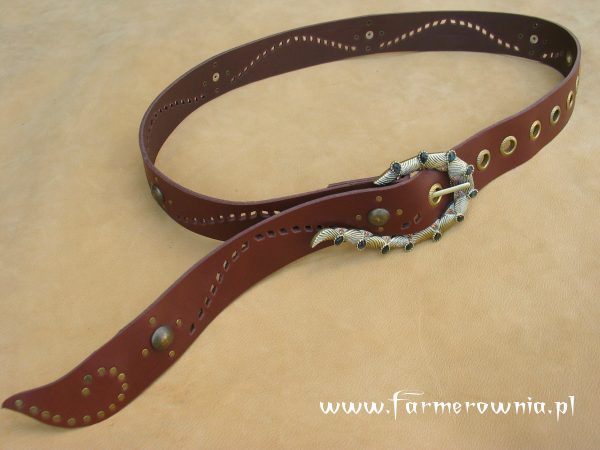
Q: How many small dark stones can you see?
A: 11